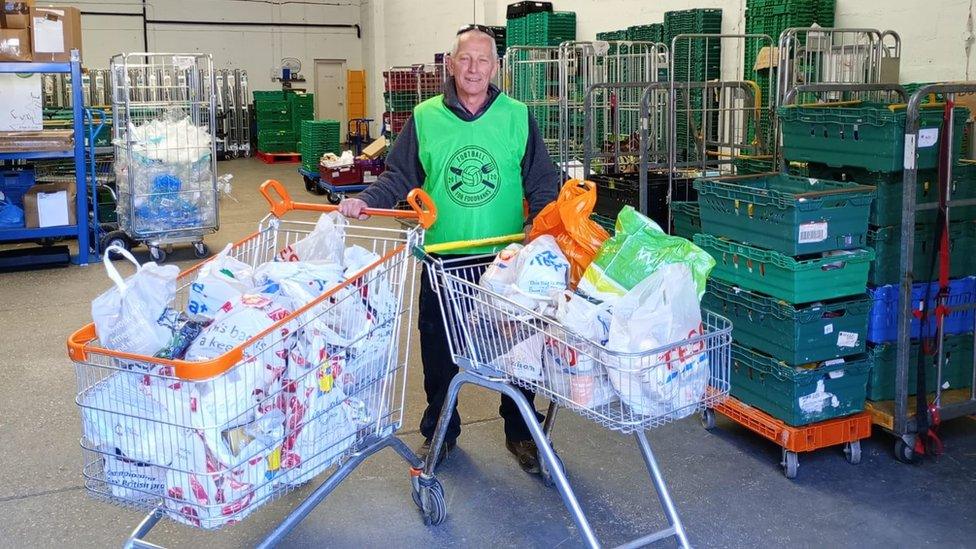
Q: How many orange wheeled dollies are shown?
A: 1